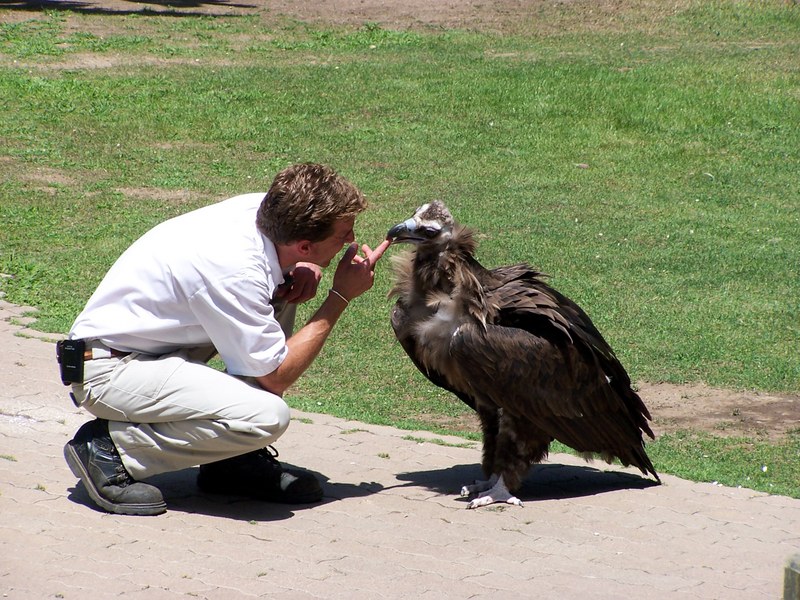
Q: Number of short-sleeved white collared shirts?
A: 1